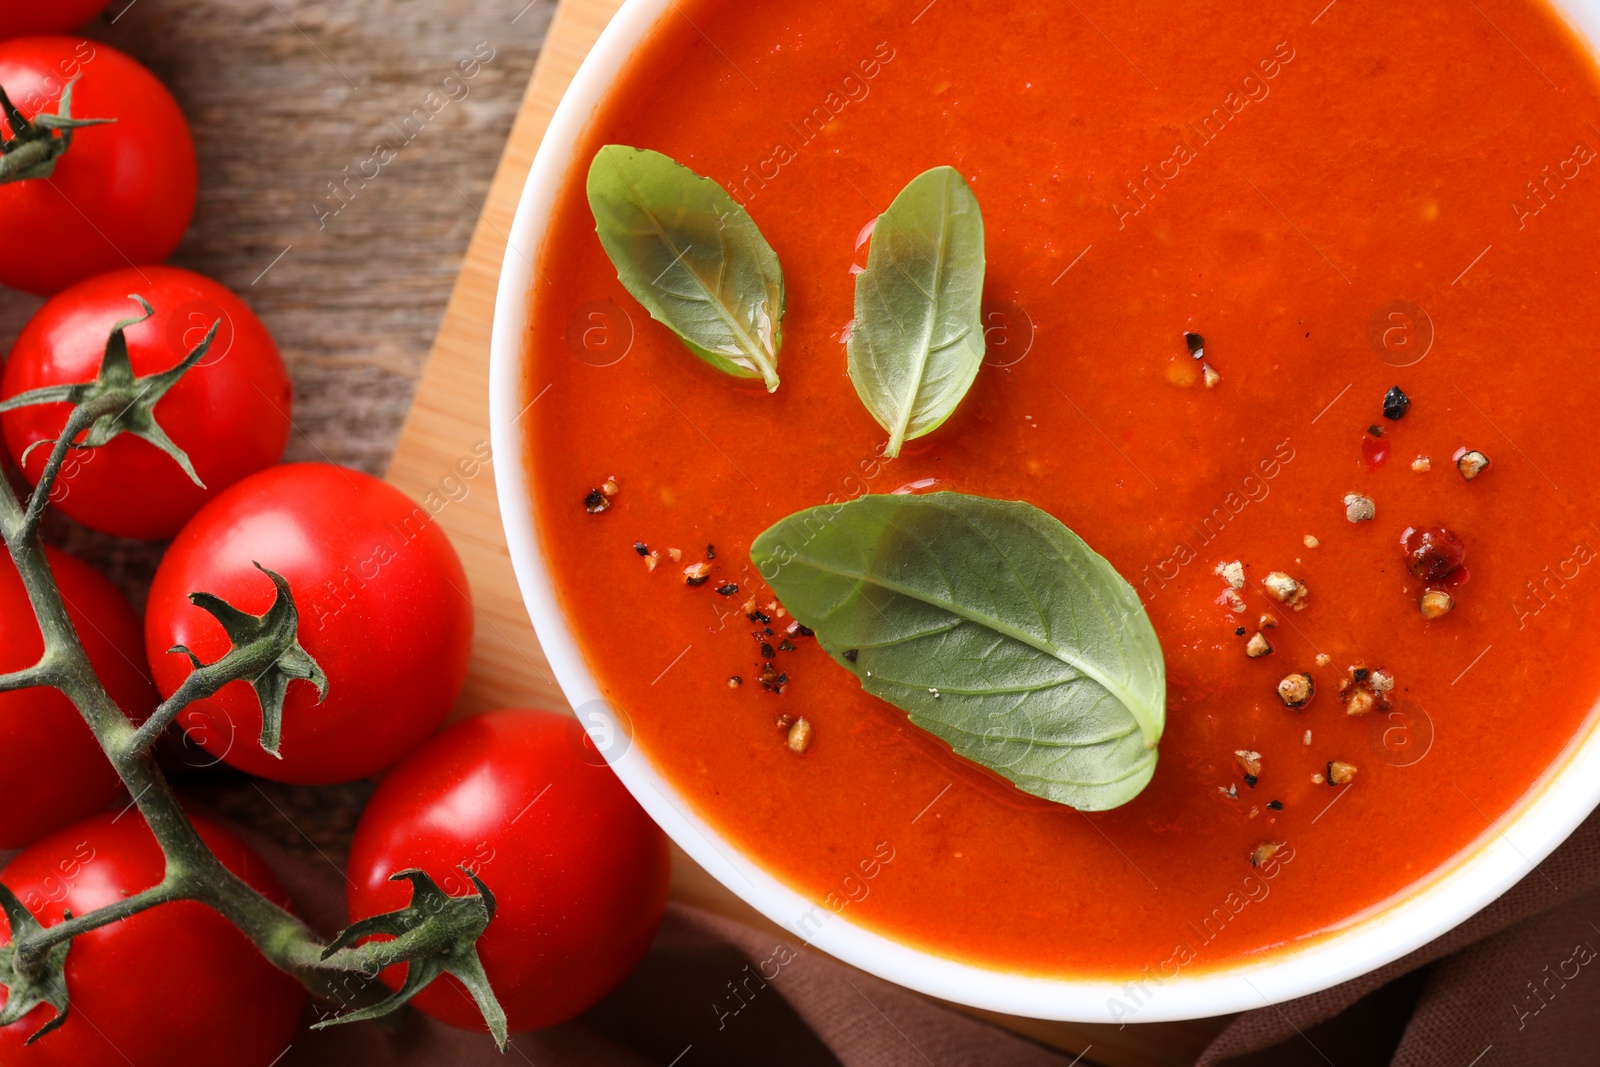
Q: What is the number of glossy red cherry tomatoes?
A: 7